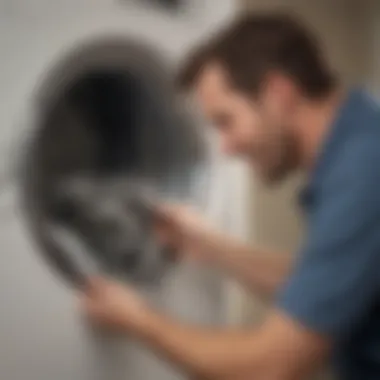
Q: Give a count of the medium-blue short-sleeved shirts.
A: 1